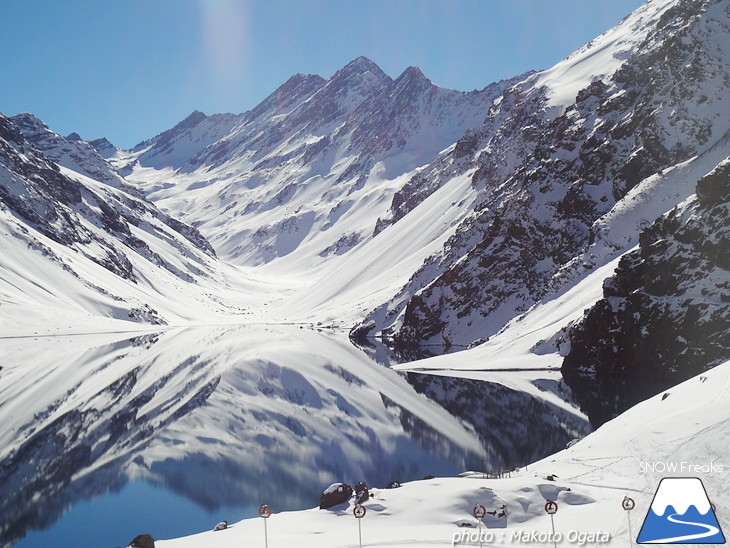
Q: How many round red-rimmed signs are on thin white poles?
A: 5